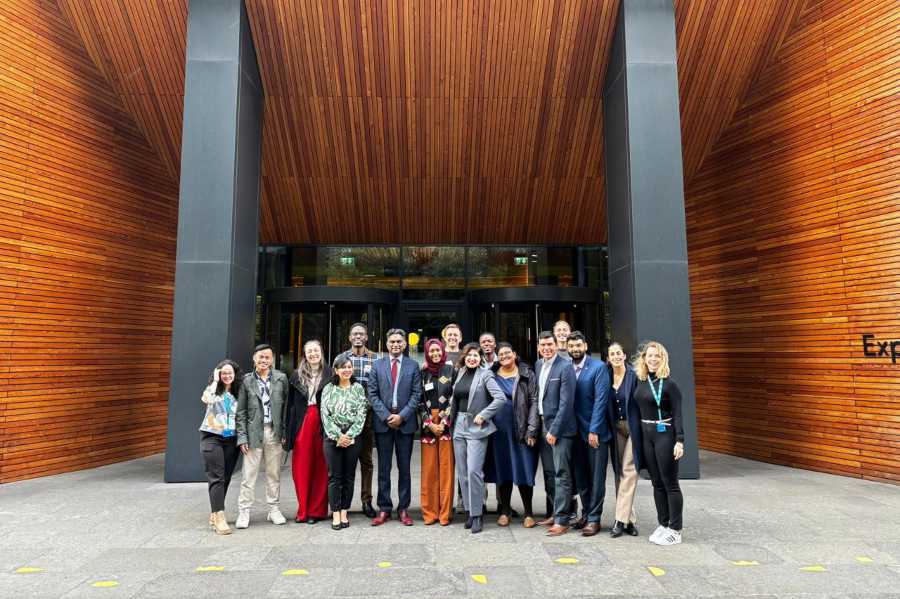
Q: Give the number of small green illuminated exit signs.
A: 2